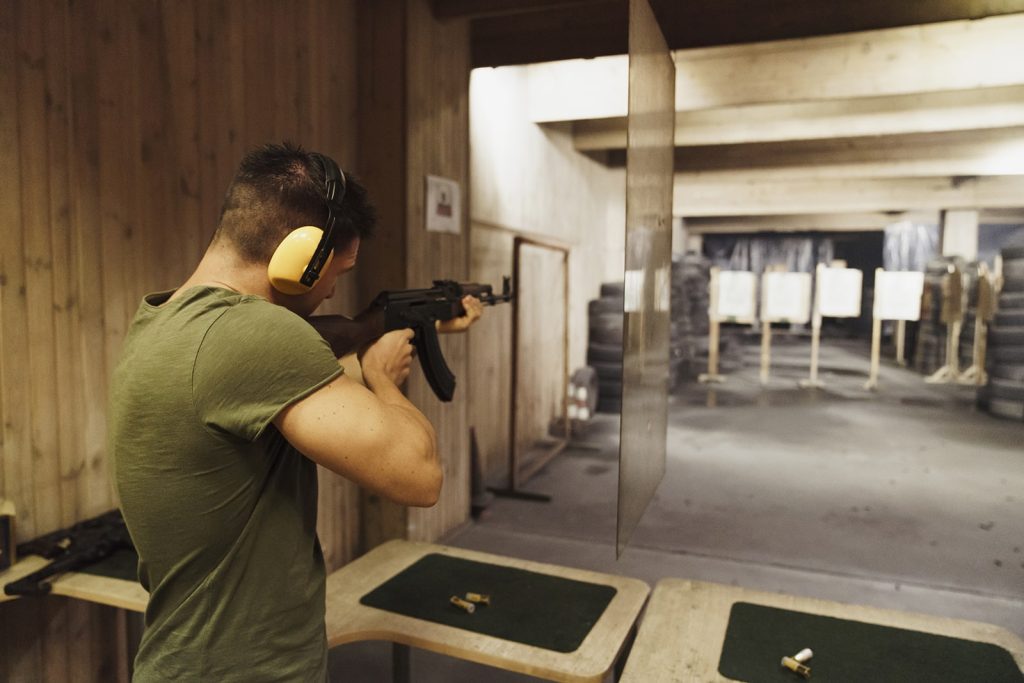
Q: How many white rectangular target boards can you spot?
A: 4